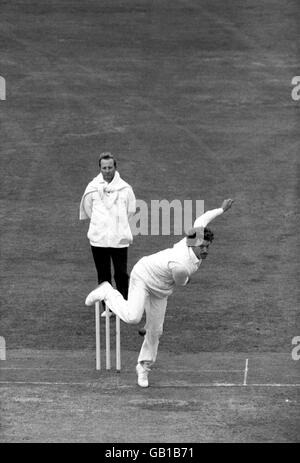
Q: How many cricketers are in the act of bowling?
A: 1